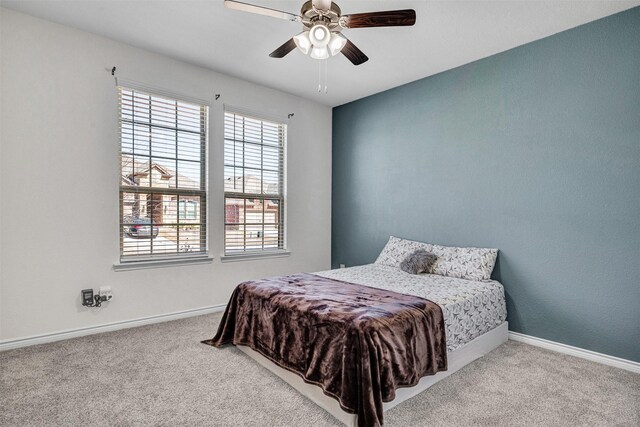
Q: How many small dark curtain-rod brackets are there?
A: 3